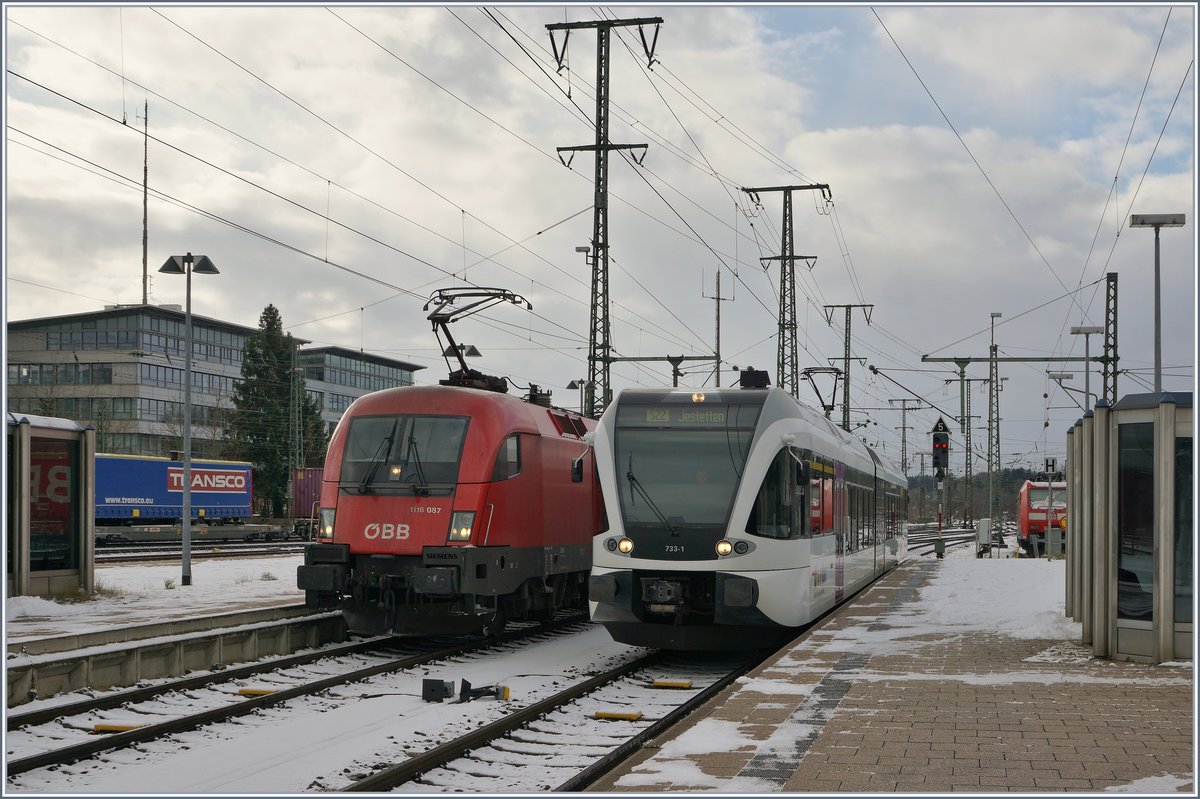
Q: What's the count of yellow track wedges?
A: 4